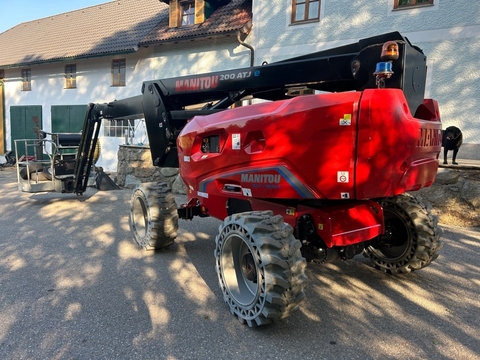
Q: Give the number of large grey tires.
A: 3